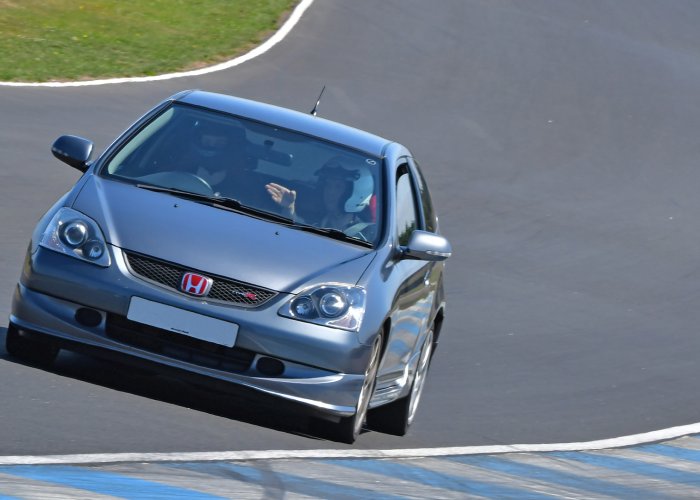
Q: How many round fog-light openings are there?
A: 2